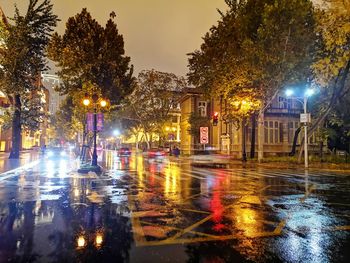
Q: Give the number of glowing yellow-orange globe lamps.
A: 2